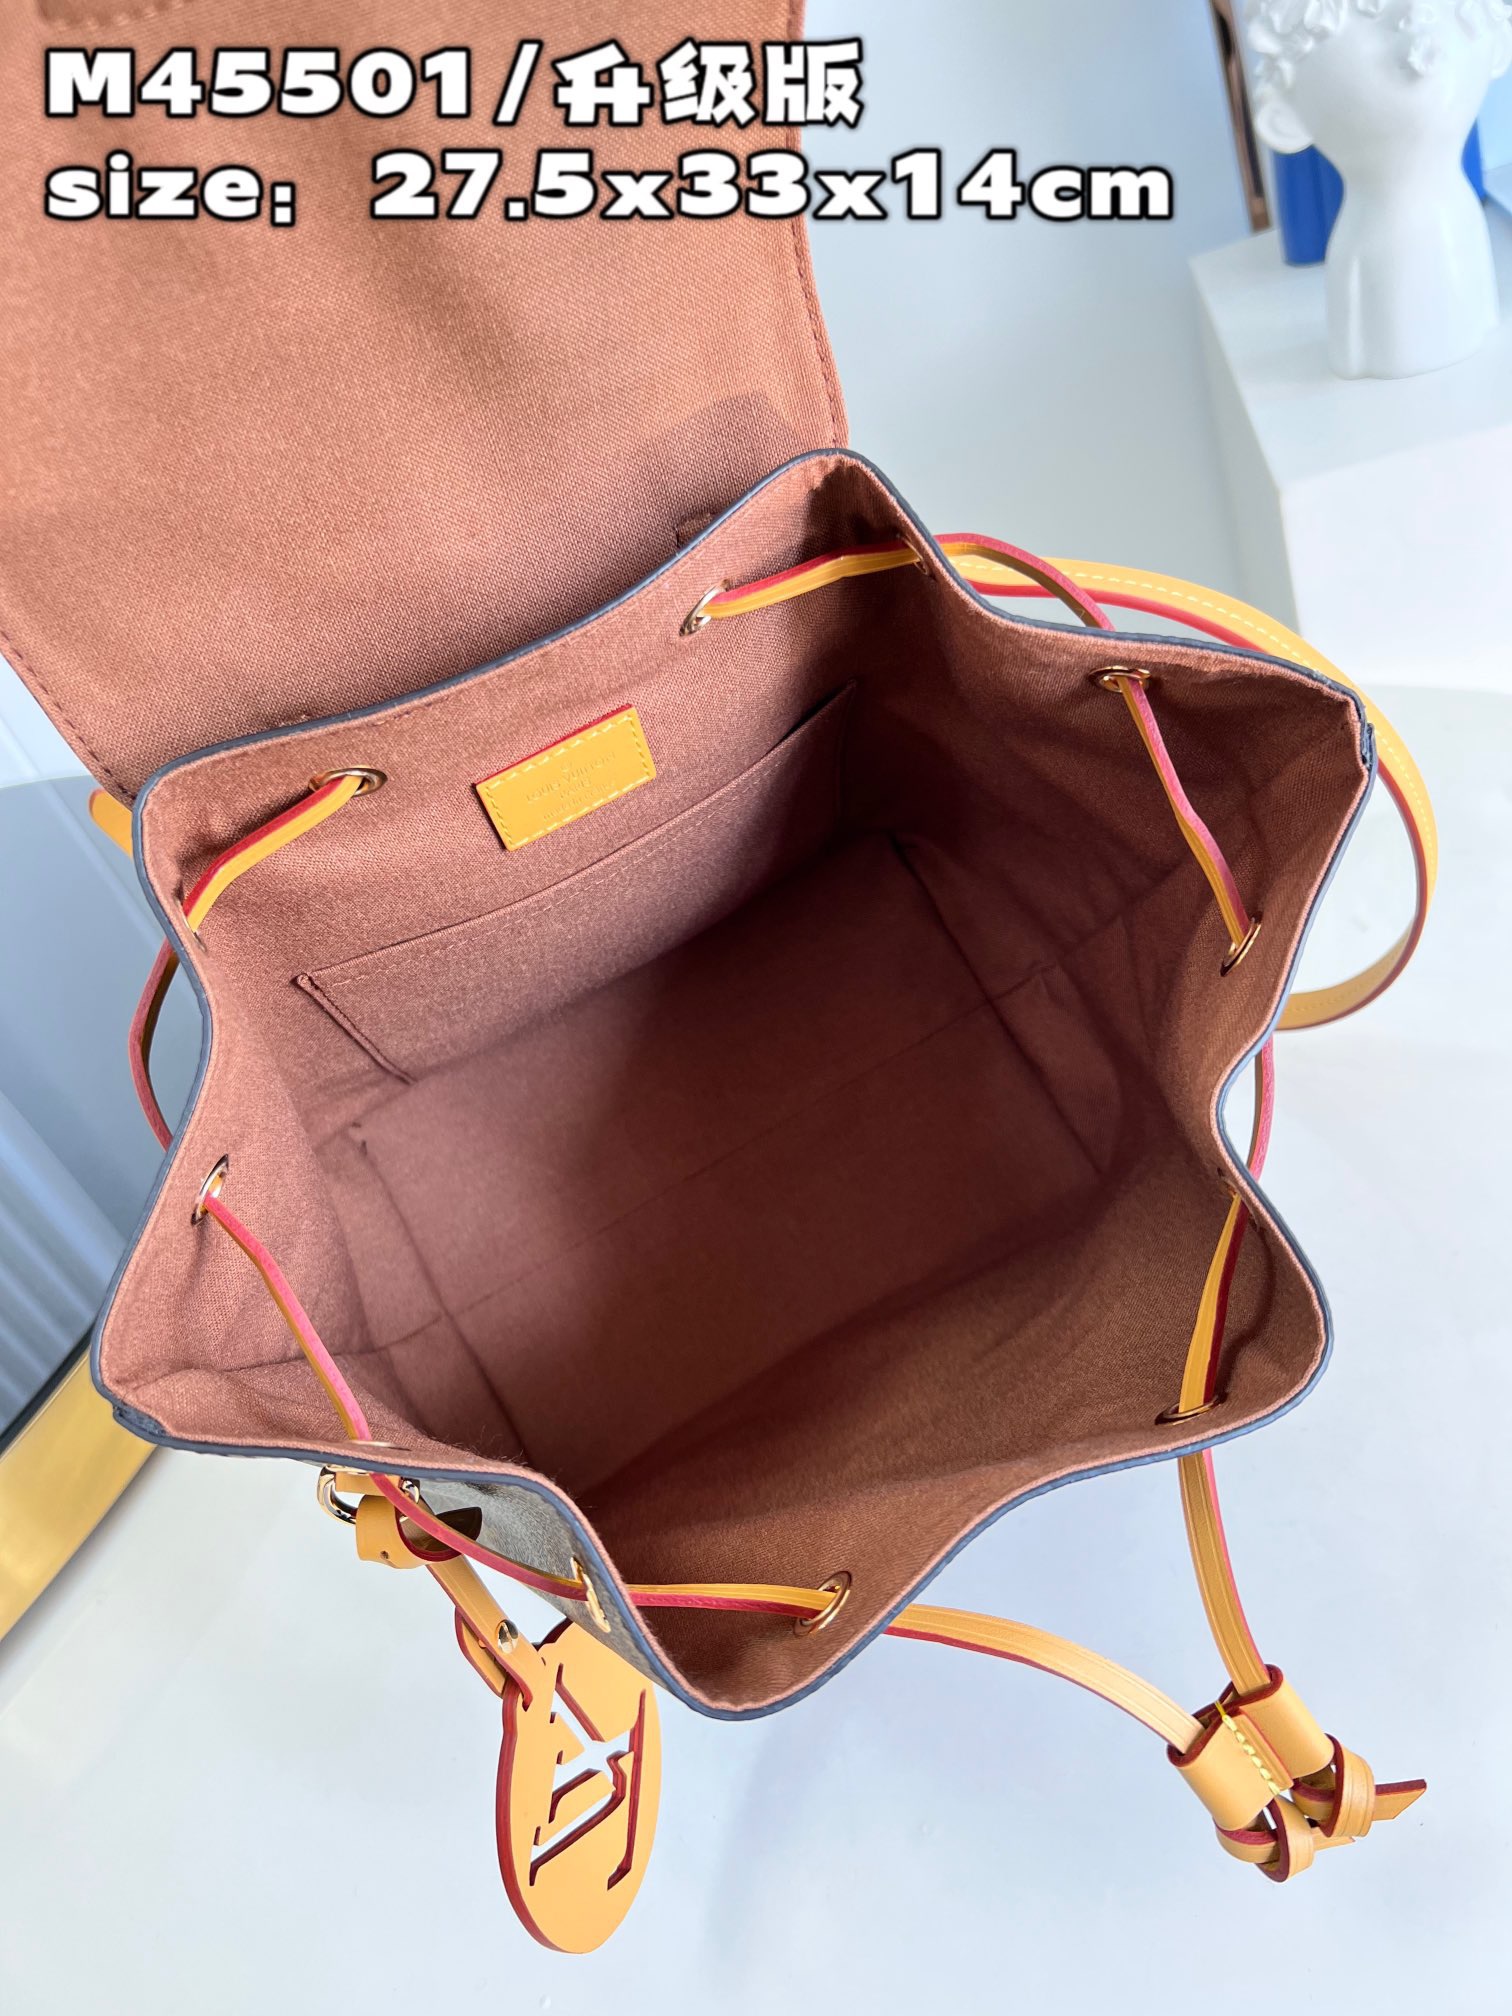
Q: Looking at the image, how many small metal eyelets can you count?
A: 12